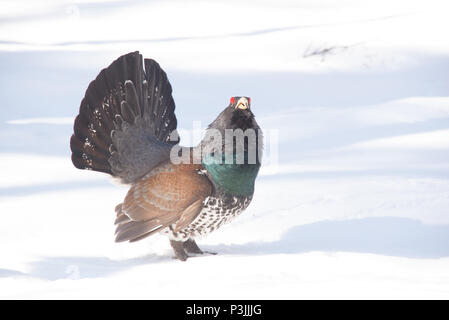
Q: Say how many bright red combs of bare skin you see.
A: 2